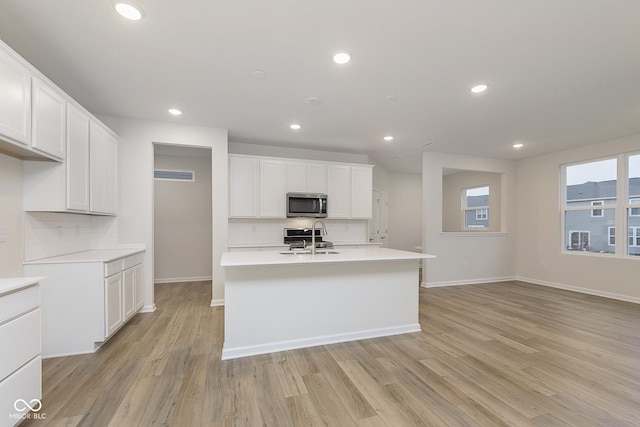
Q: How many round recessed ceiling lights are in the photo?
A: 7